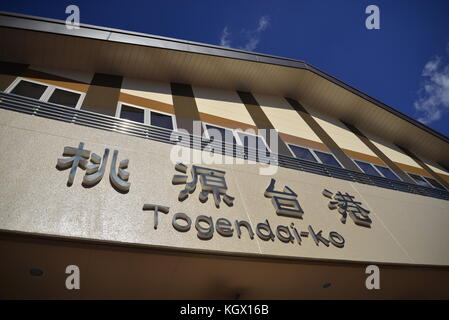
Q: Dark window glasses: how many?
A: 12